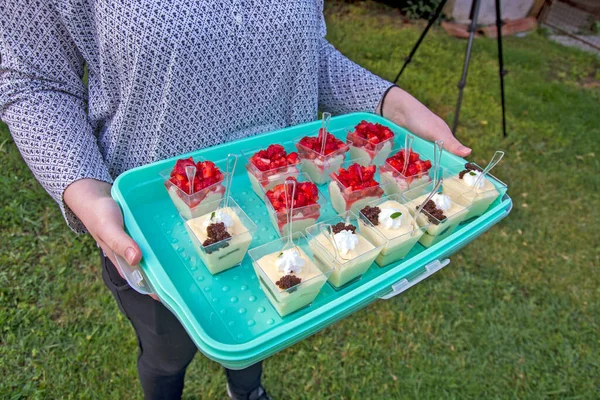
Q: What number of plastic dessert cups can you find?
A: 13